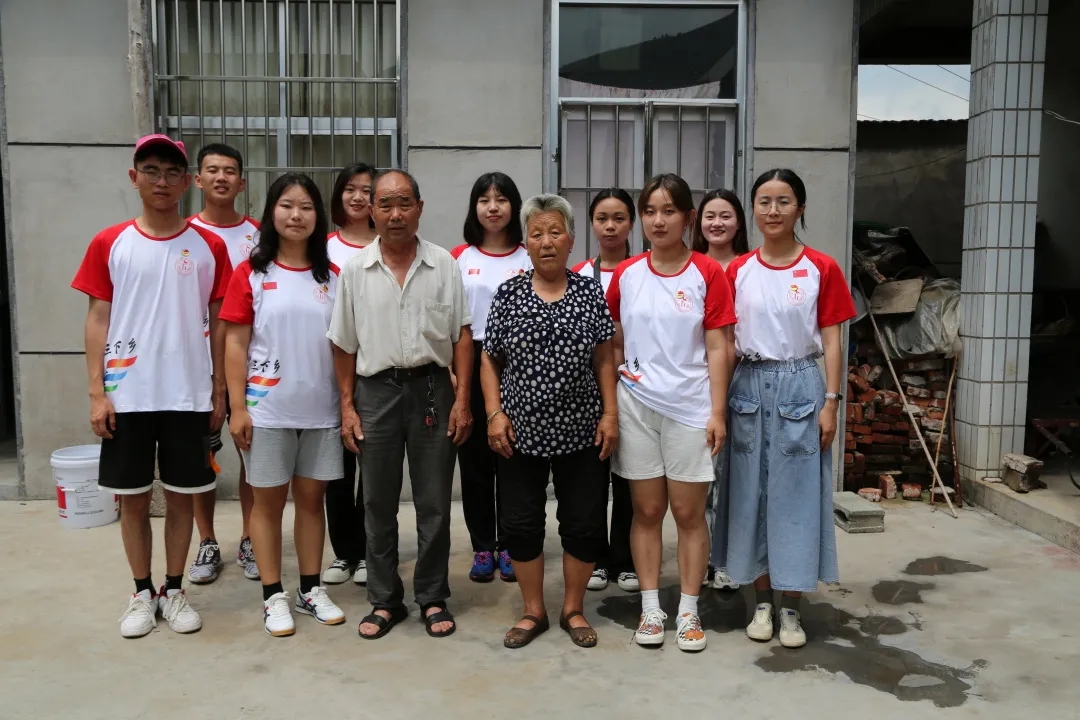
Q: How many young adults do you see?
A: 9